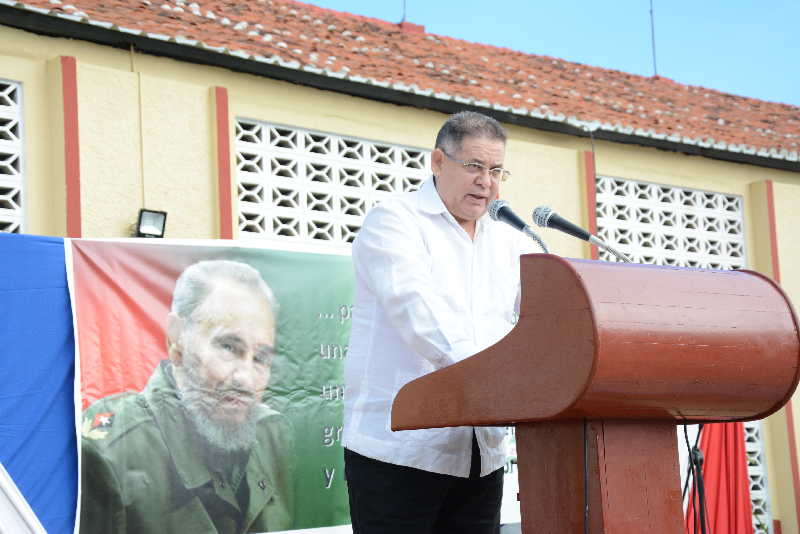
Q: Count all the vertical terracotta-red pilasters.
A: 4